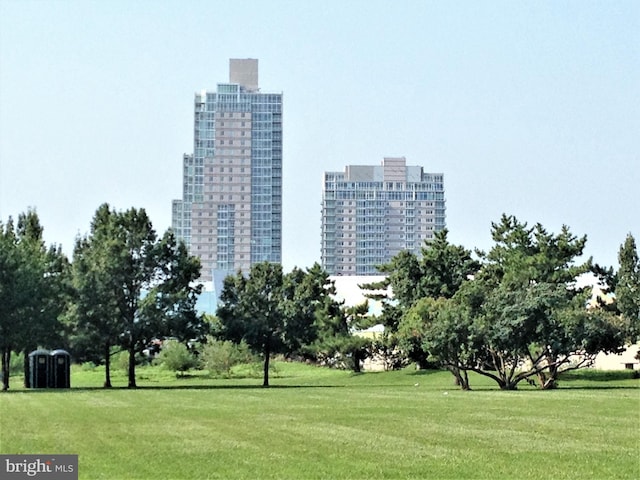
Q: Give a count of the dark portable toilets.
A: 2